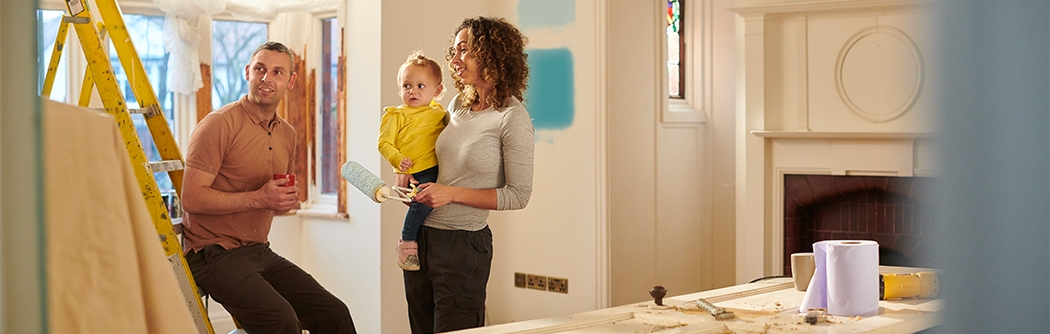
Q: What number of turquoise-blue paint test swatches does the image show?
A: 2